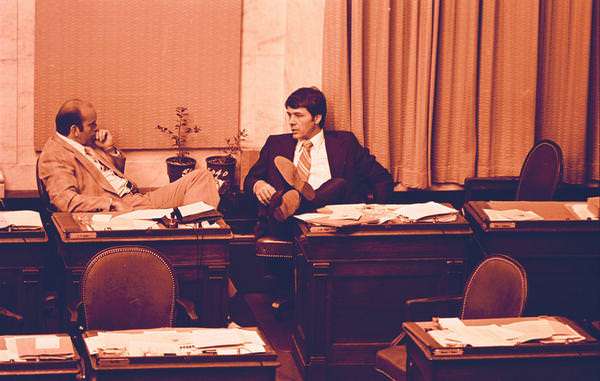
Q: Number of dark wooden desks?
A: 7